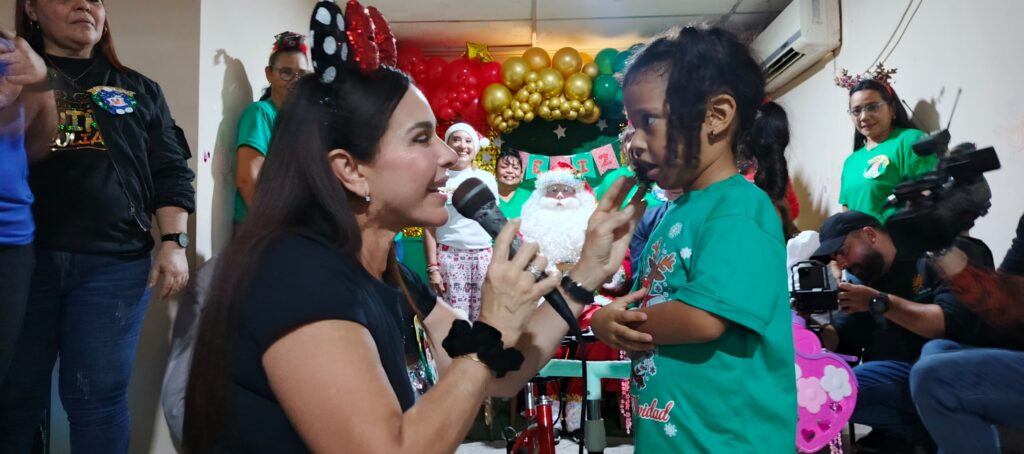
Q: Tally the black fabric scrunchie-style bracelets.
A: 1